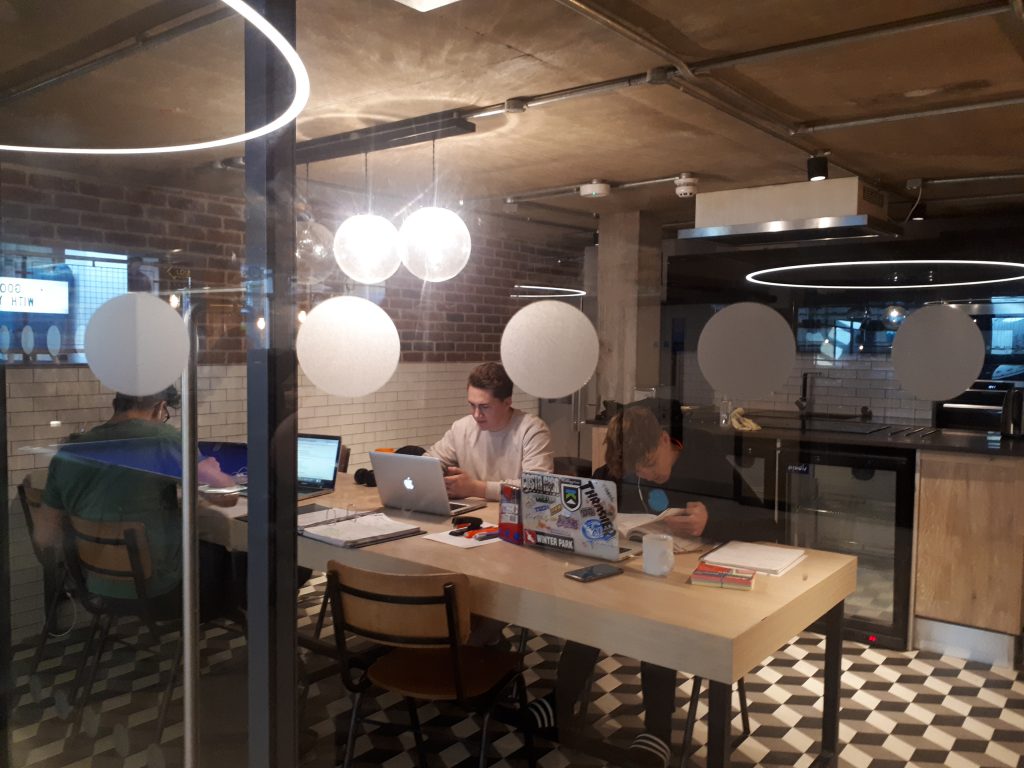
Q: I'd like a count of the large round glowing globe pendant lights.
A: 2